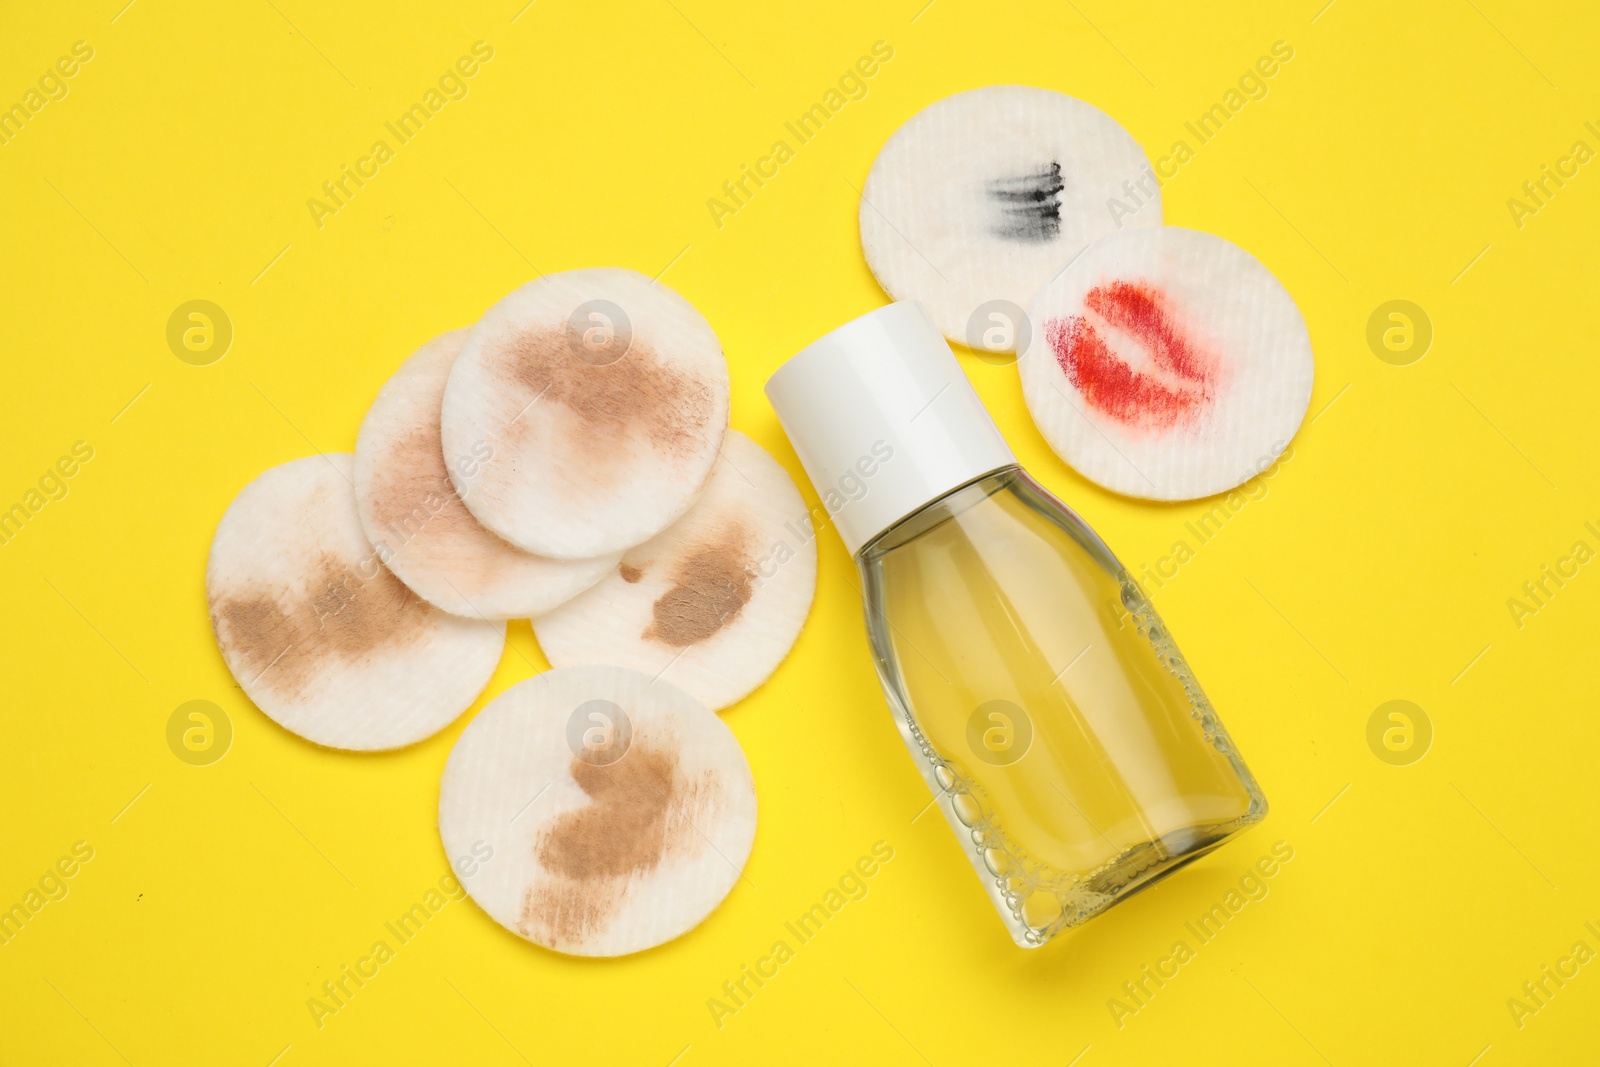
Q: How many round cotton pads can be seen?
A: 7